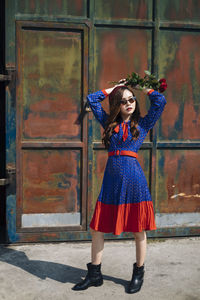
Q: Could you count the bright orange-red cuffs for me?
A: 2